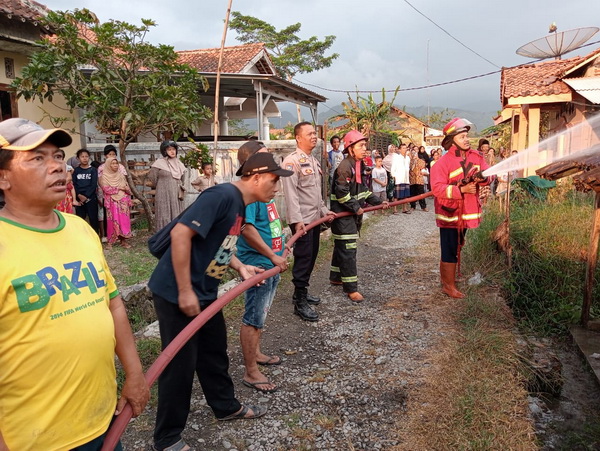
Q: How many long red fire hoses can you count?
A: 1